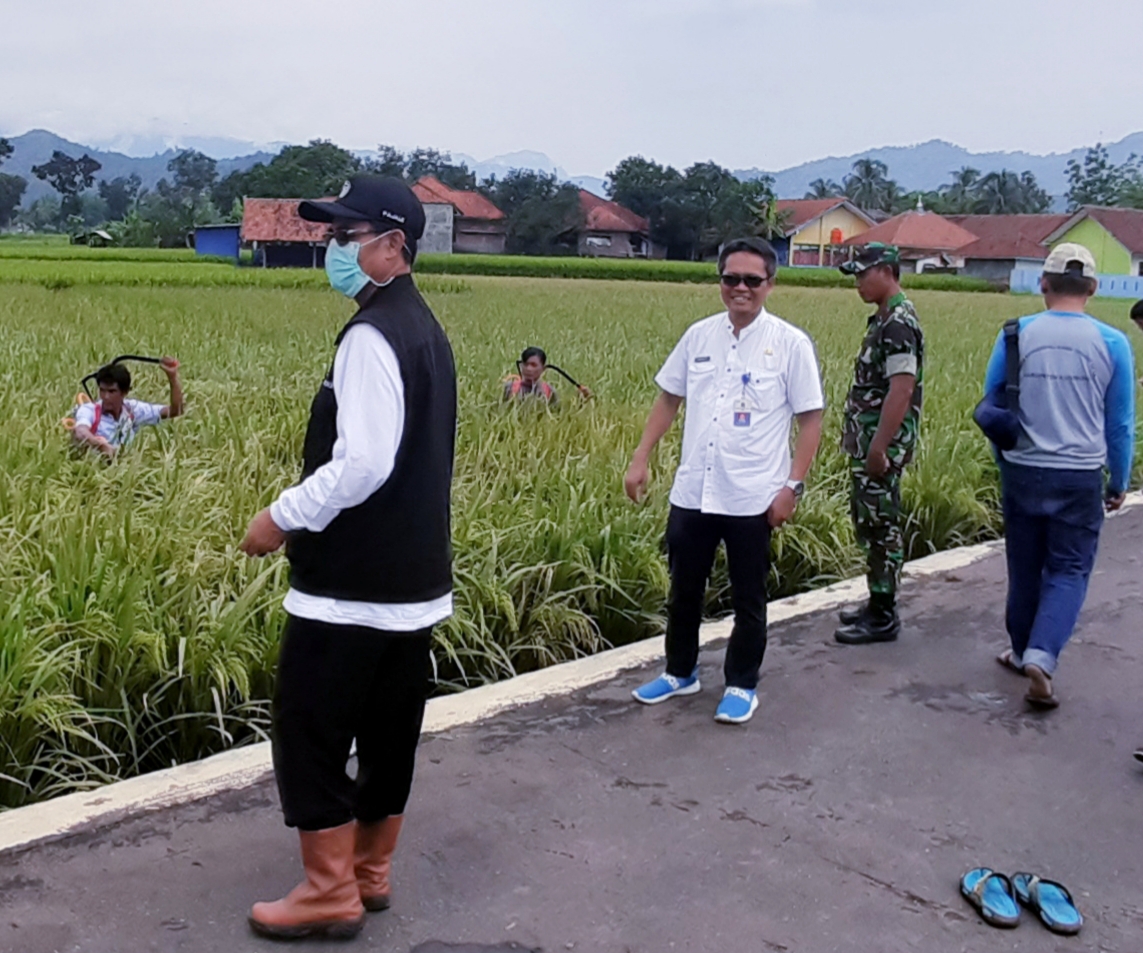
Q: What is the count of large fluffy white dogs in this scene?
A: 0